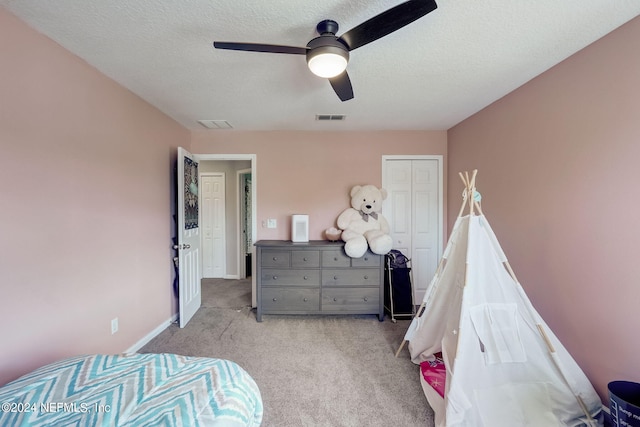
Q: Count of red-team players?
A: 0